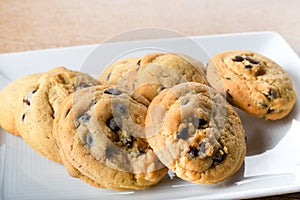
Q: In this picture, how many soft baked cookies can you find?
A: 7